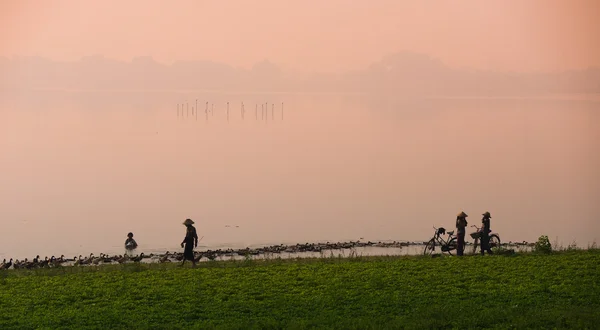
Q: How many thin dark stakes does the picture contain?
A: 14